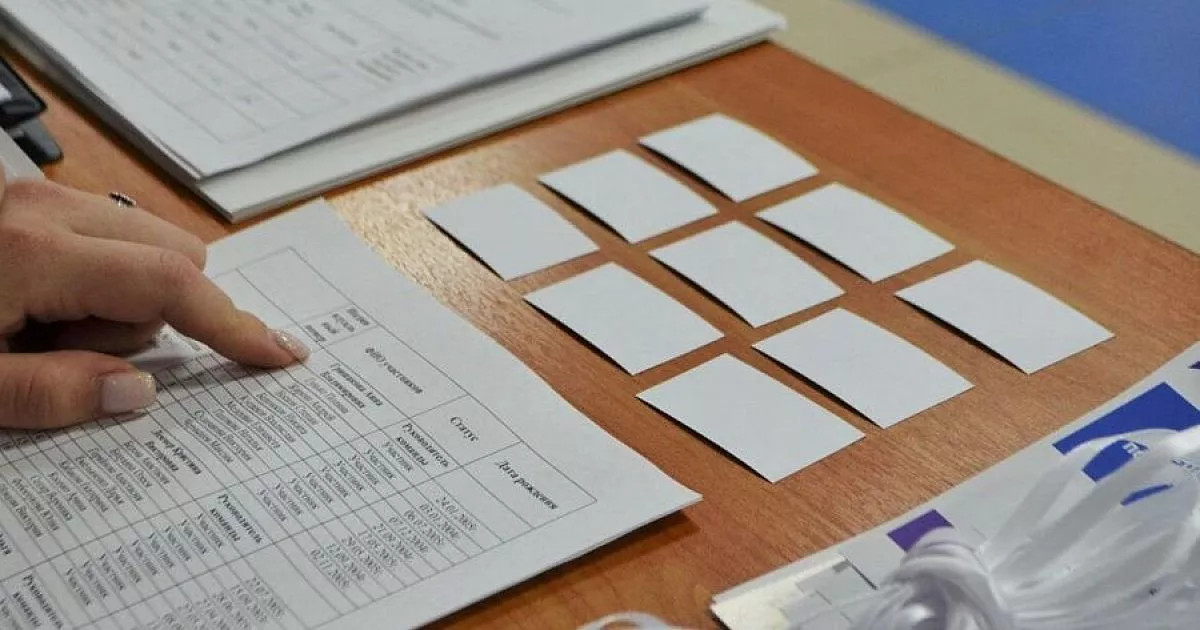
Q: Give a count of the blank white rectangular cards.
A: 9